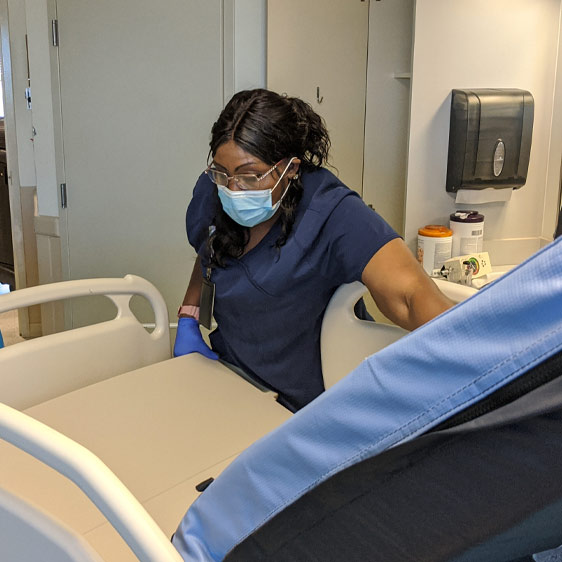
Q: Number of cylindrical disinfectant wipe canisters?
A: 2